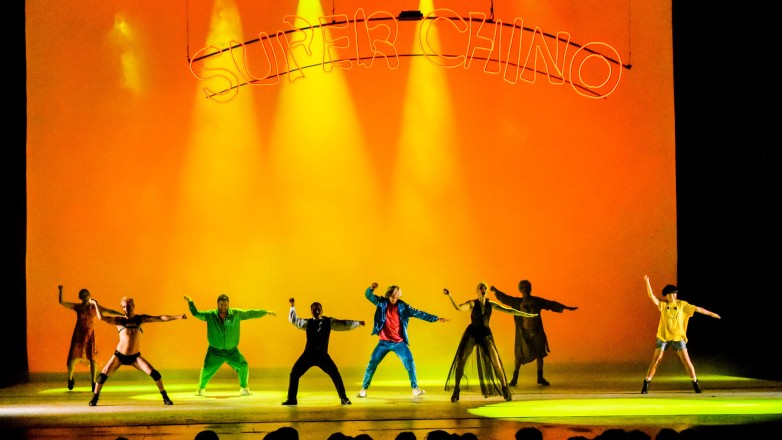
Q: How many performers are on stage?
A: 8